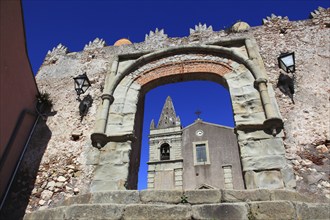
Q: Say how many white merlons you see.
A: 6